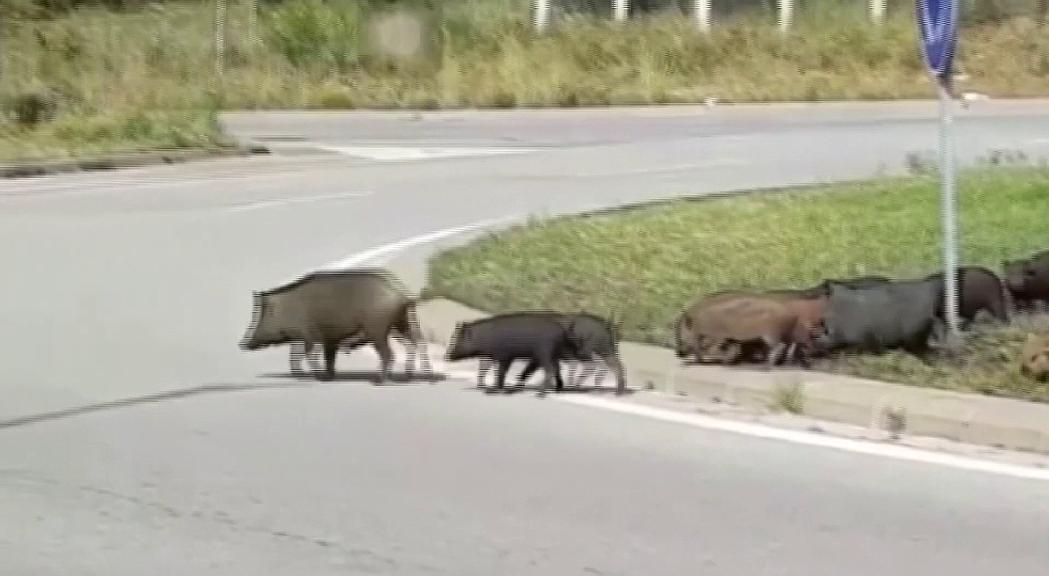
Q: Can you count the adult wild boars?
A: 1